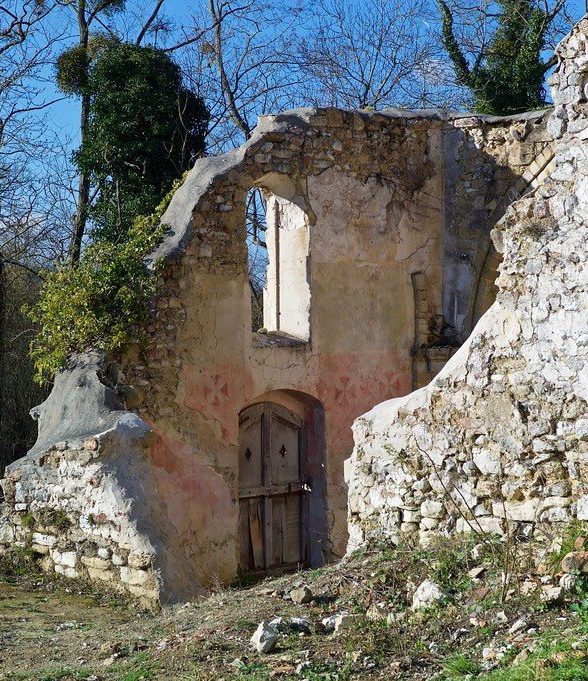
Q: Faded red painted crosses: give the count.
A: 3